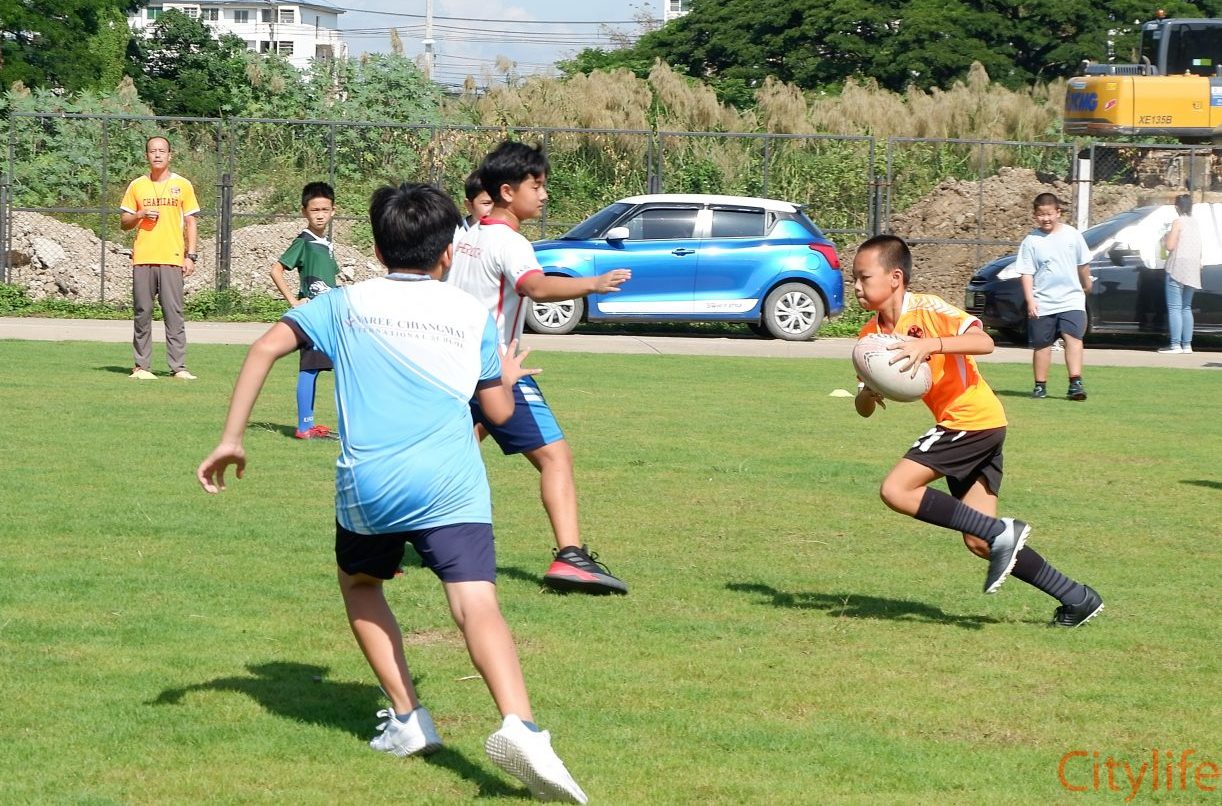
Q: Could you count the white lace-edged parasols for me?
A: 0